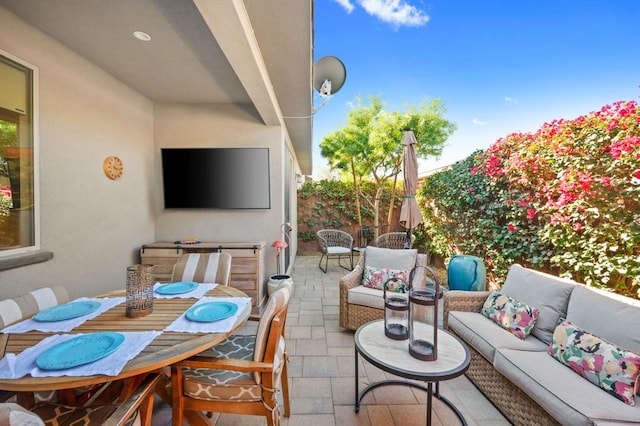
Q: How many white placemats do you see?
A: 4